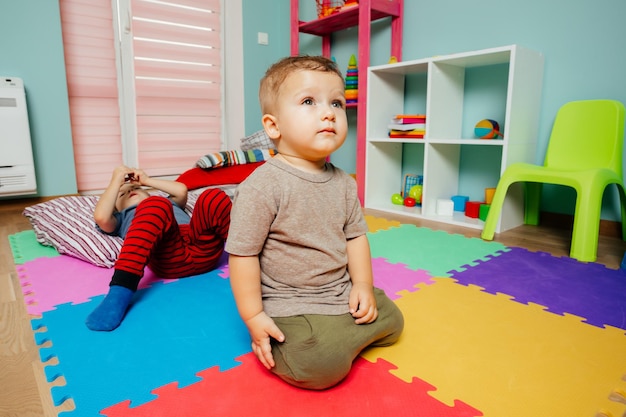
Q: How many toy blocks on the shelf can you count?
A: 5